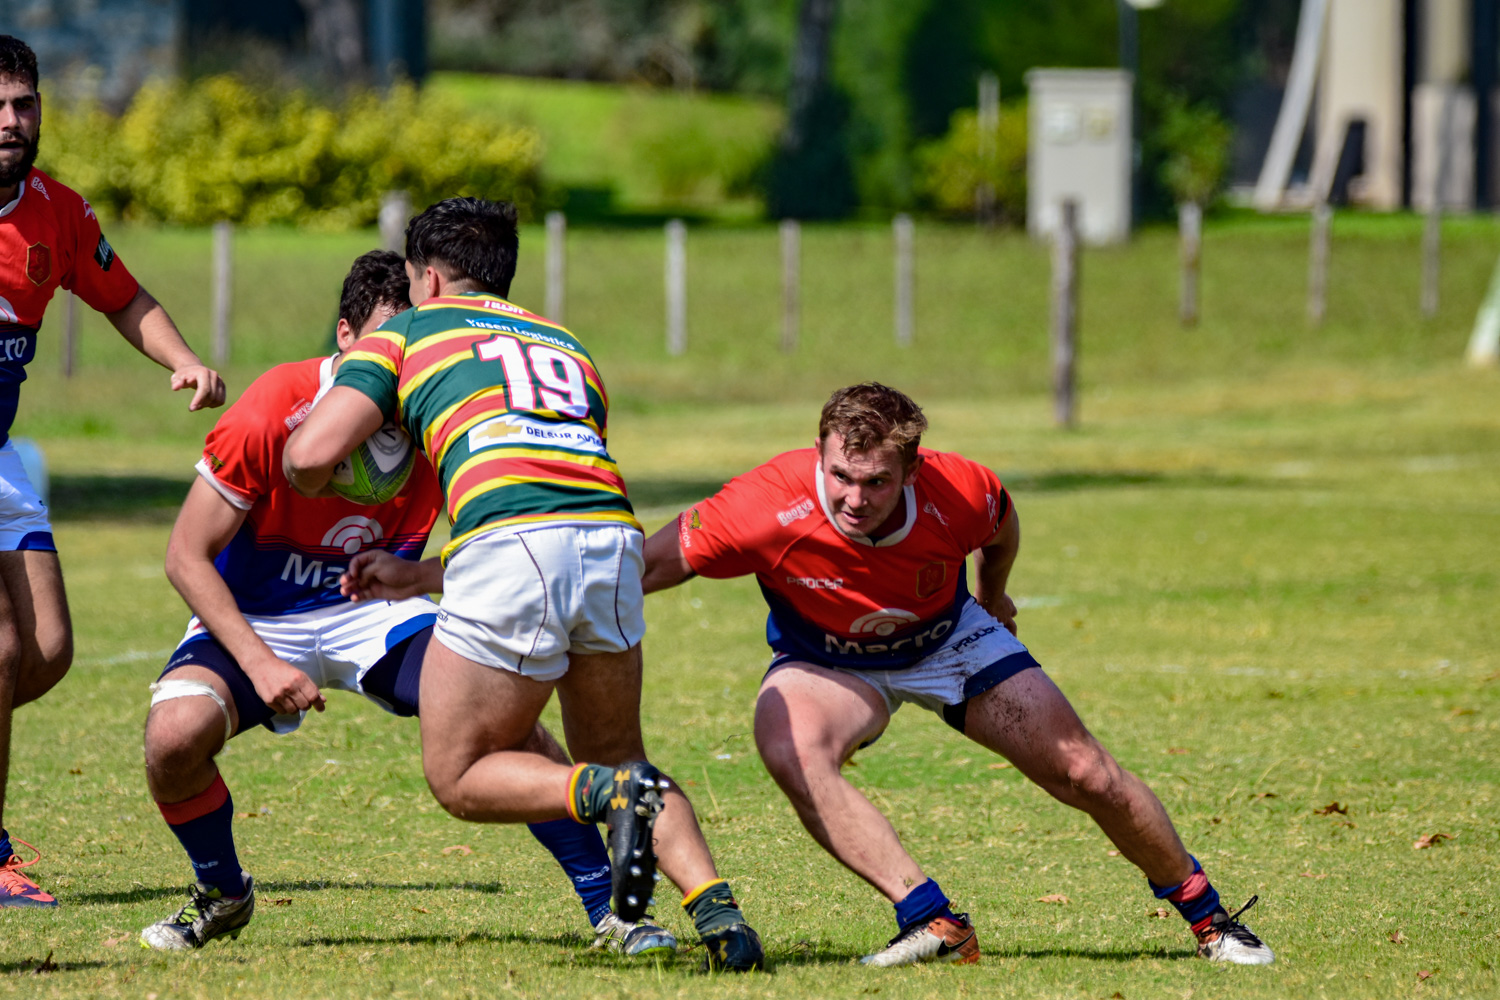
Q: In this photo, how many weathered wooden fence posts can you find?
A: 11